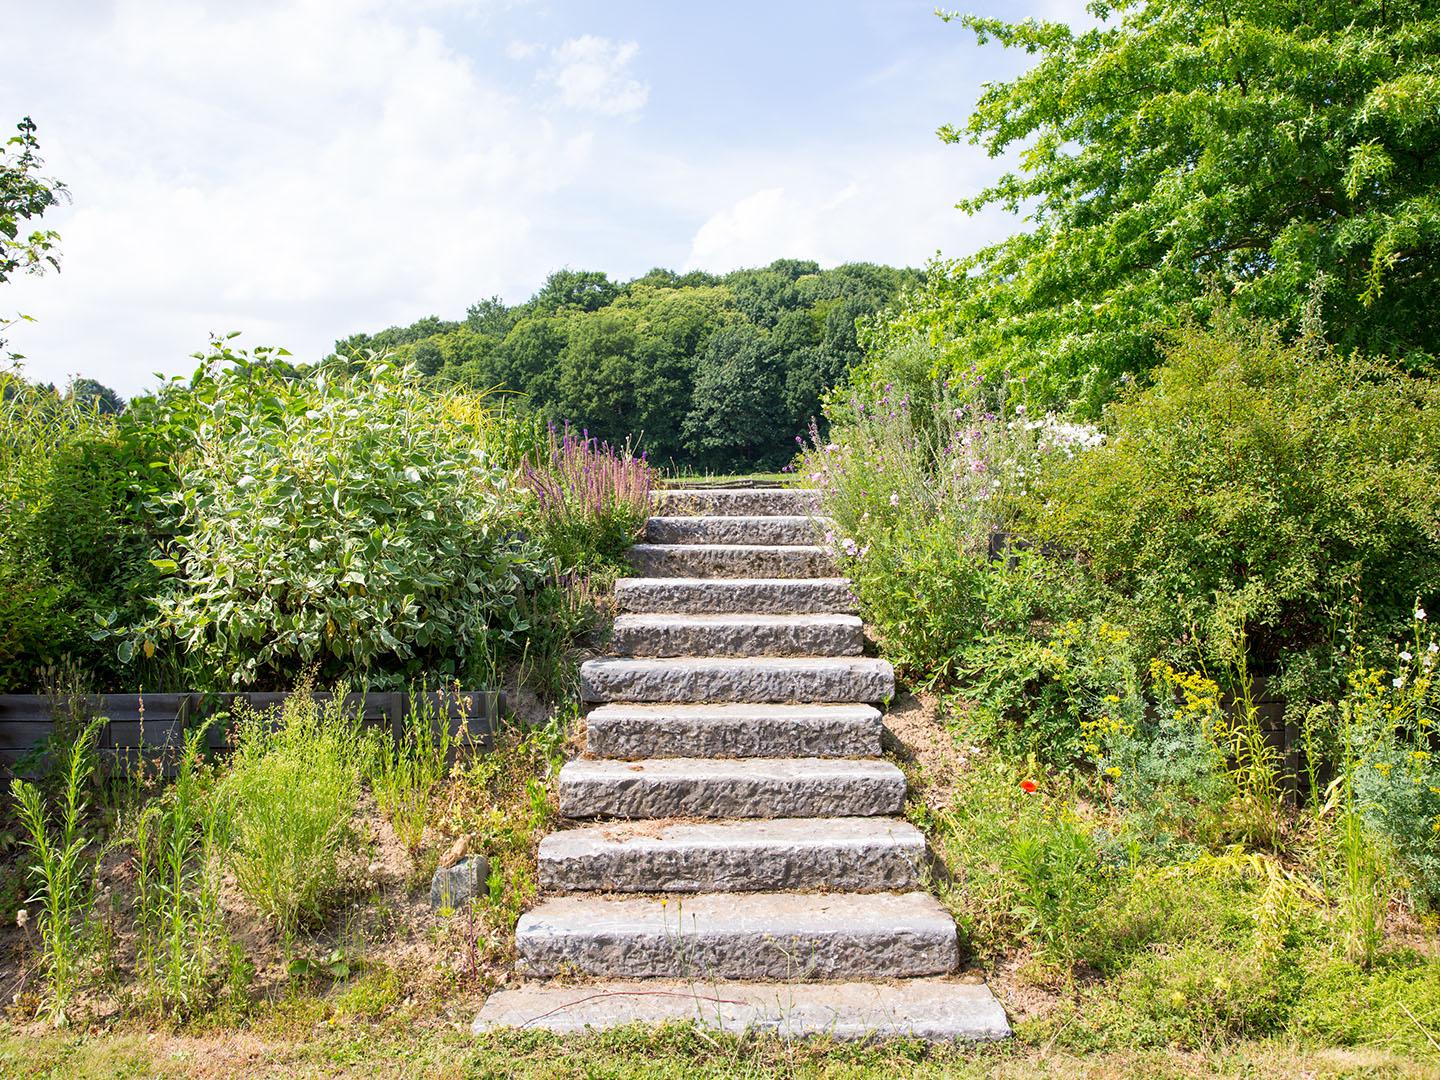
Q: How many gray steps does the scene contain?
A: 11